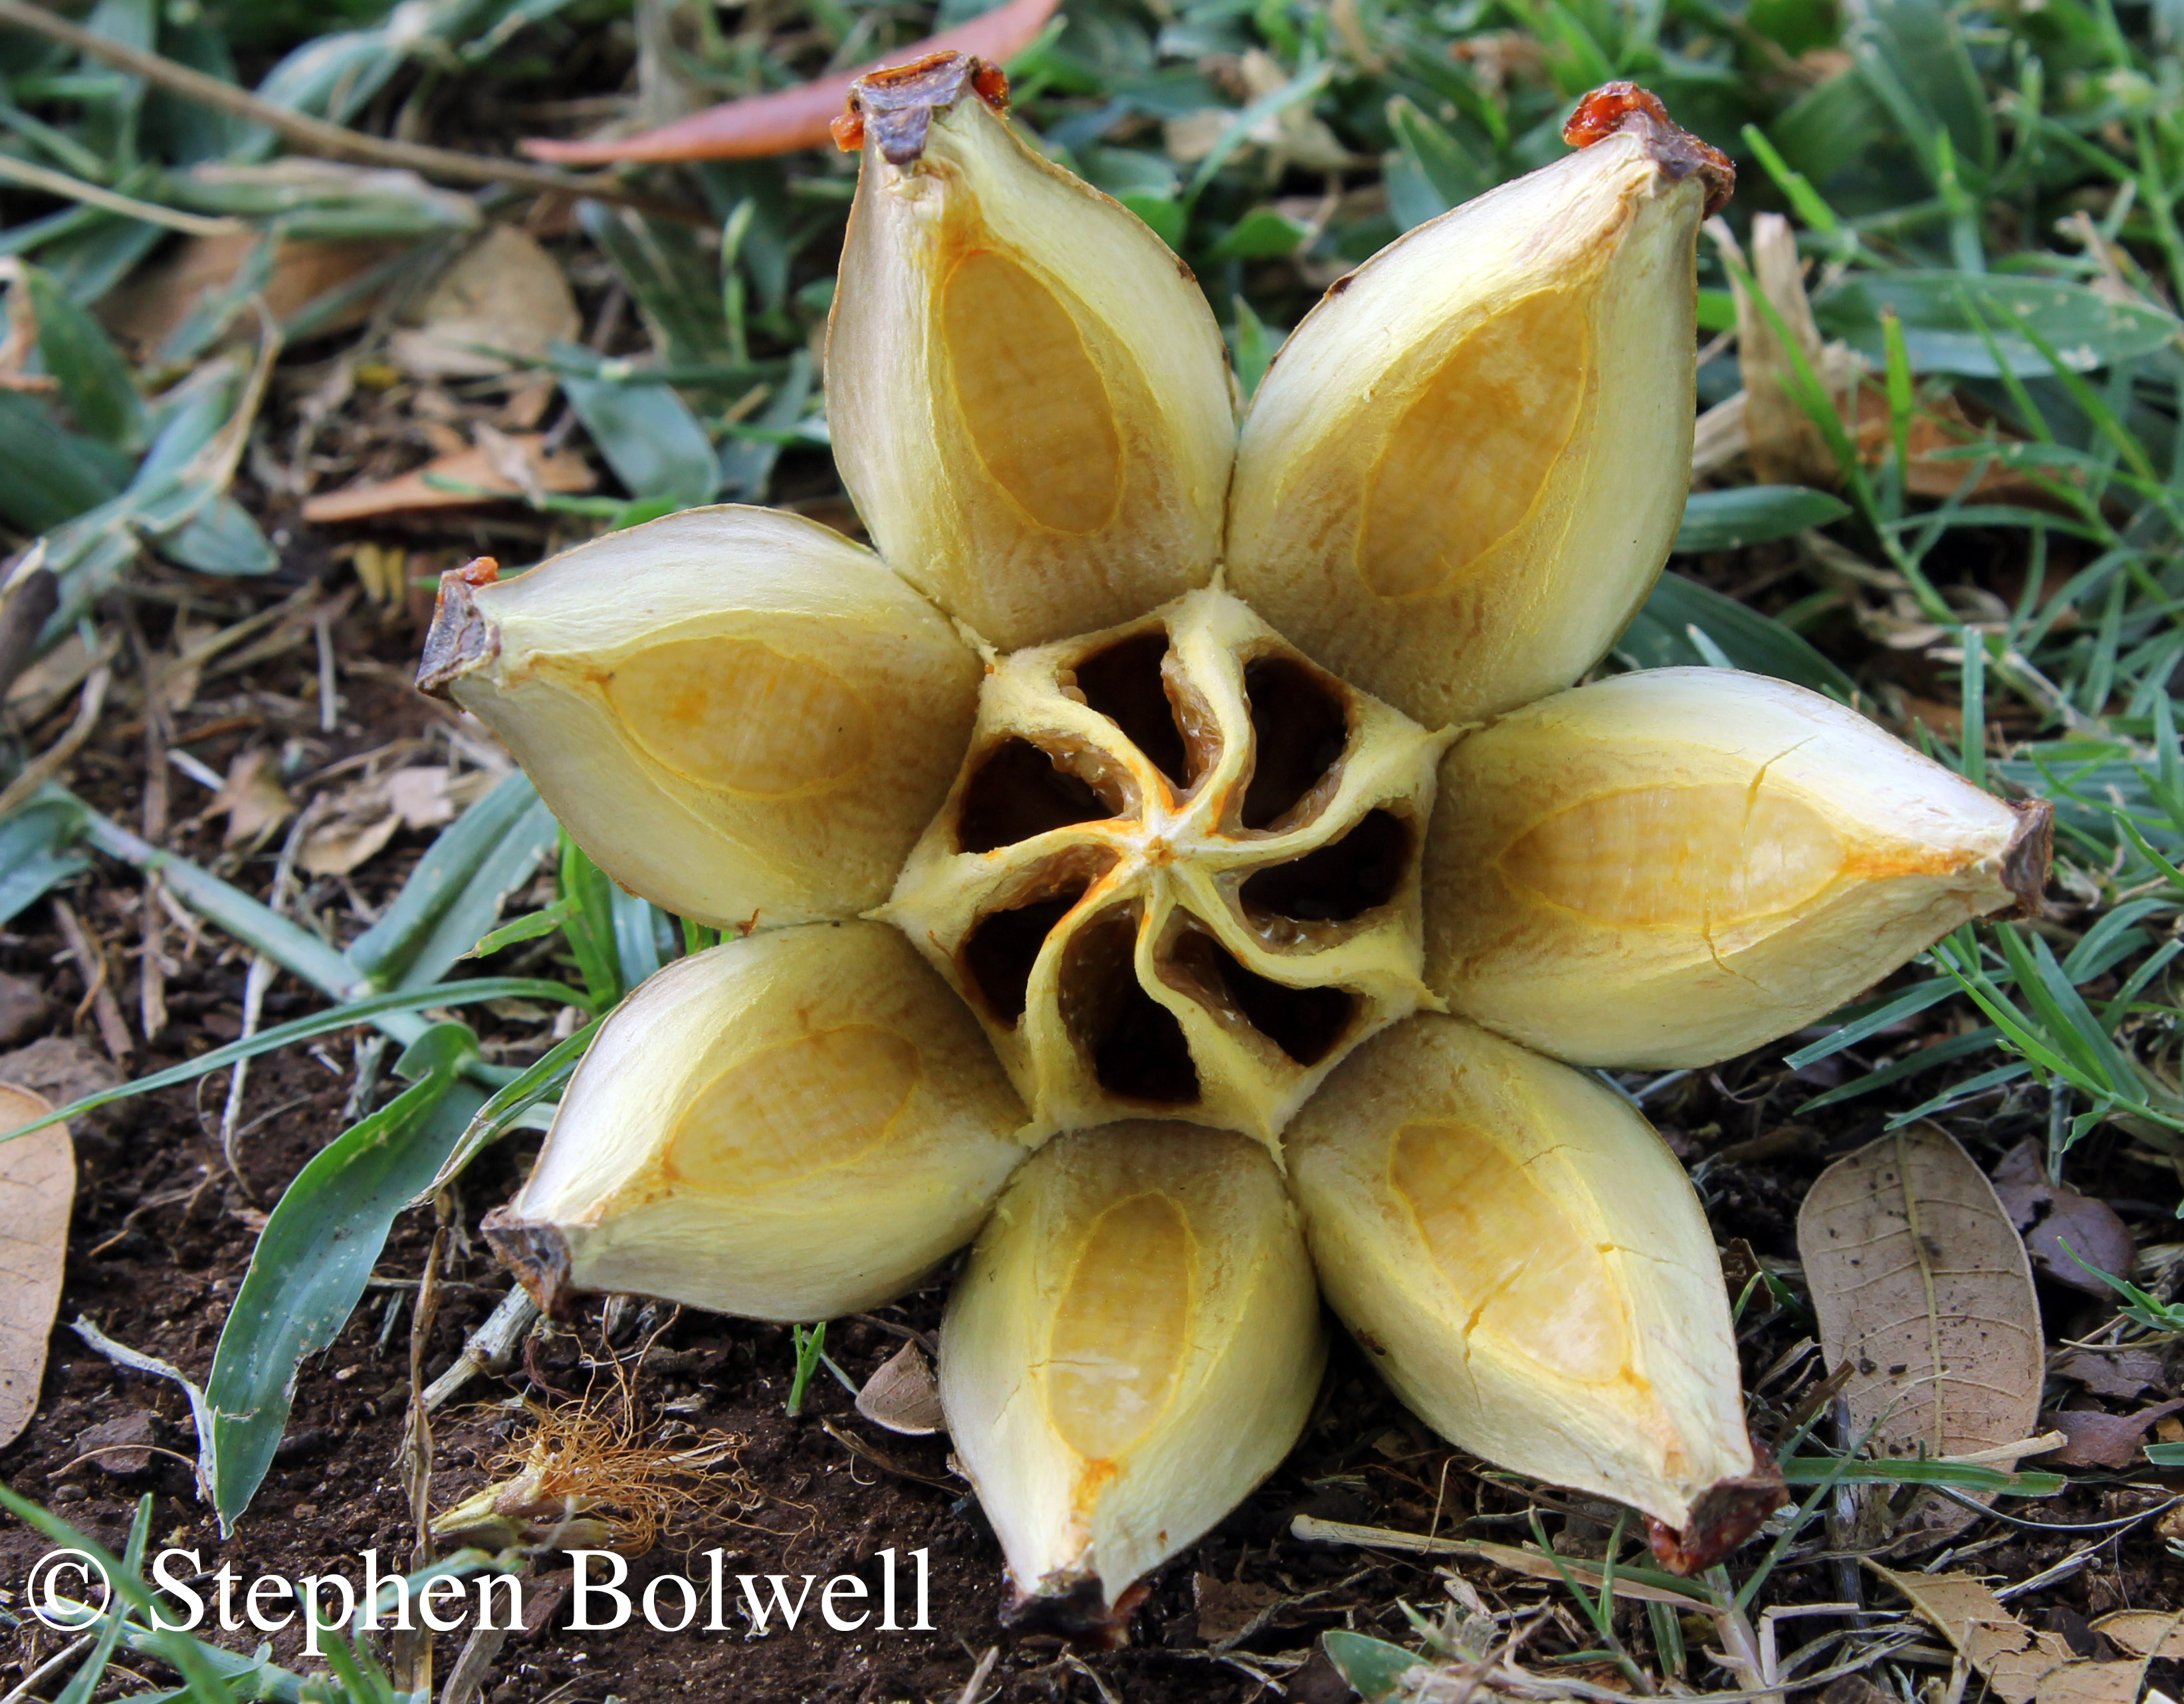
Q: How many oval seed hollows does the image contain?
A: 7